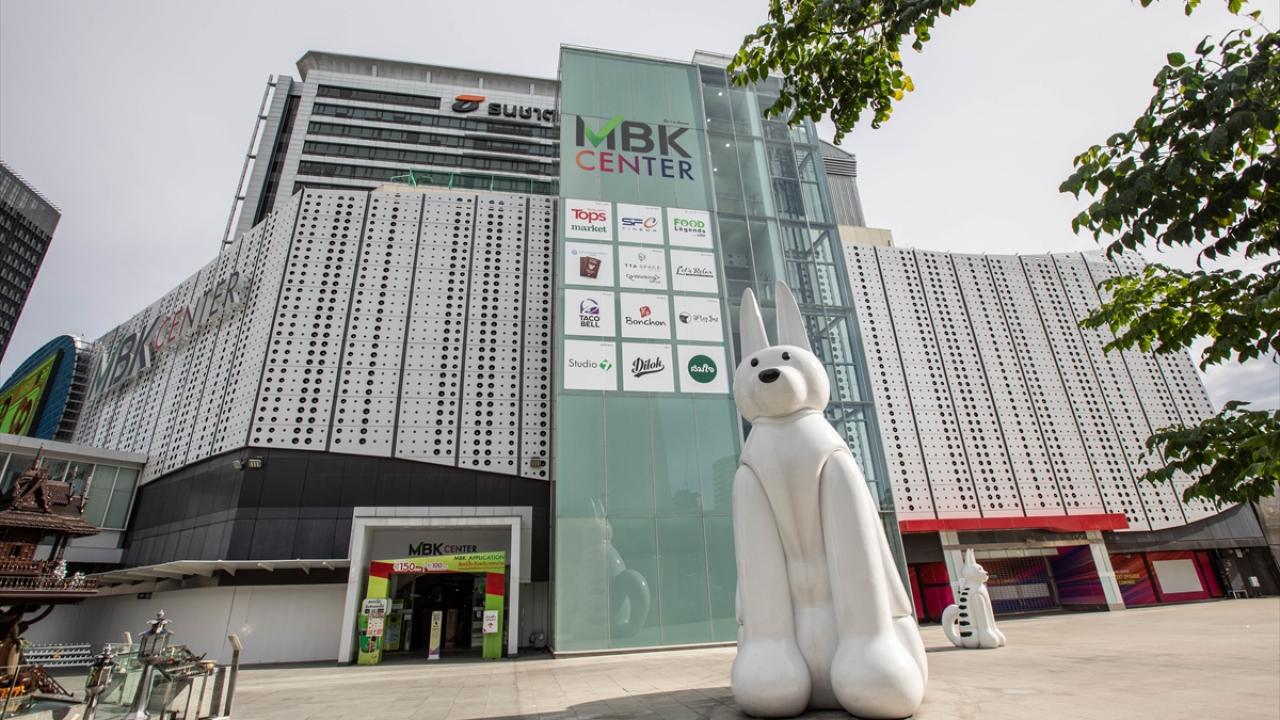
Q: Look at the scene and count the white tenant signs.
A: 12